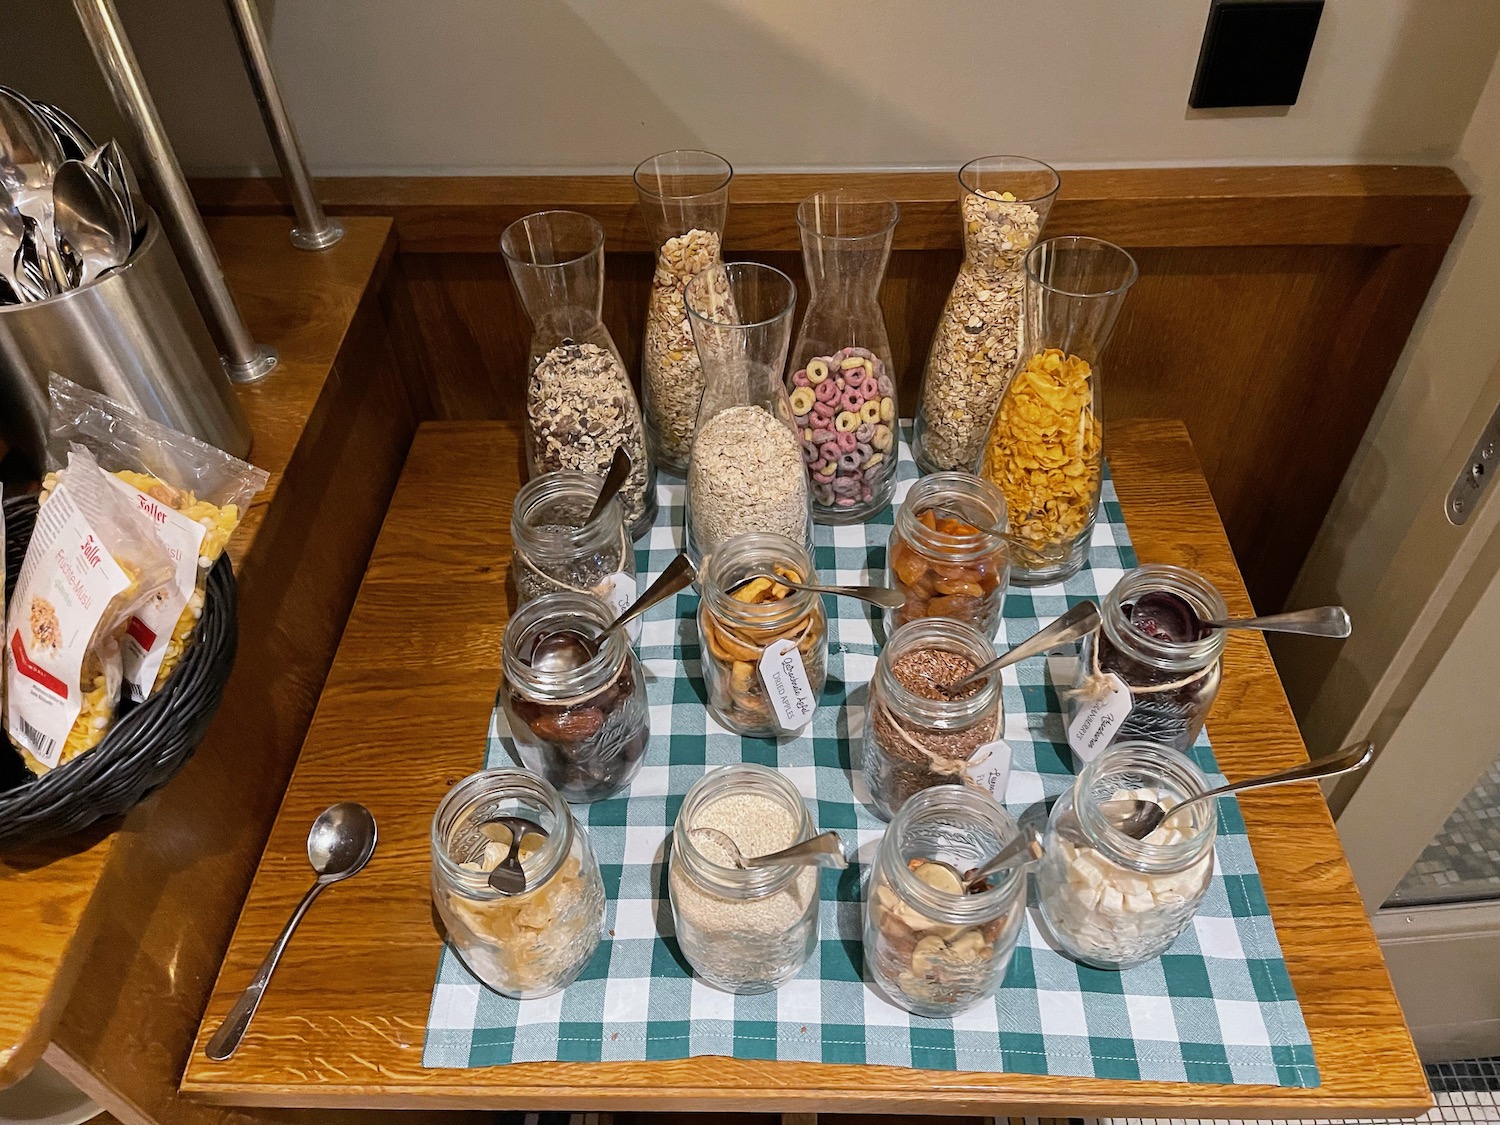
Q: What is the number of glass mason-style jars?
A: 10